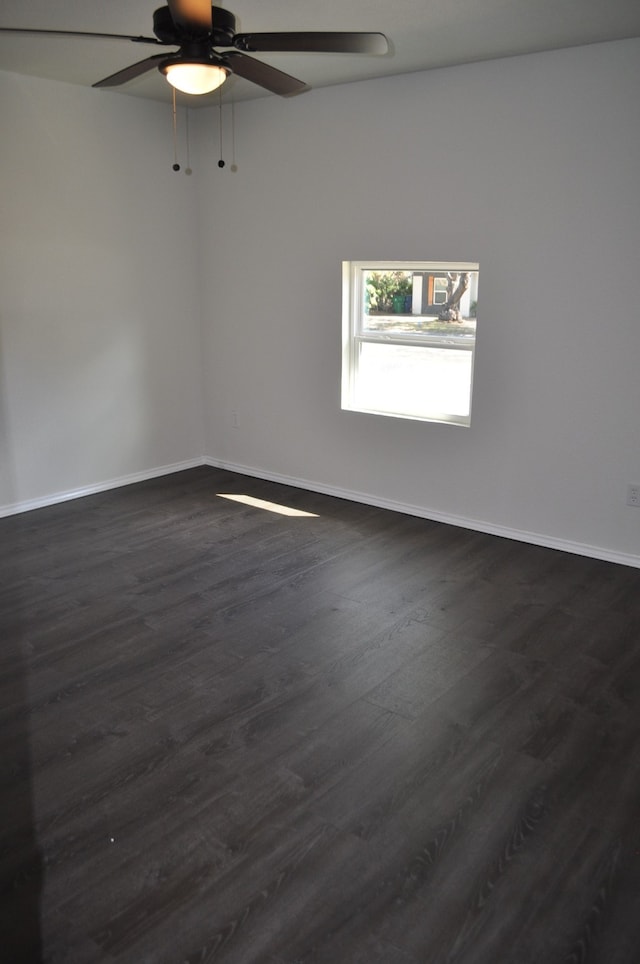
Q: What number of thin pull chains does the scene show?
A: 2